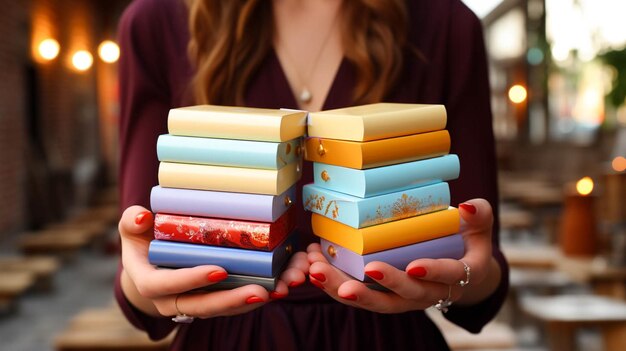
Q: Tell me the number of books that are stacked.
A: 13